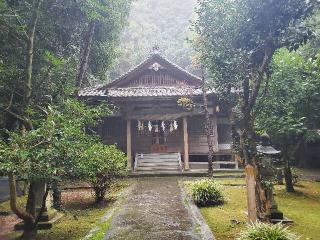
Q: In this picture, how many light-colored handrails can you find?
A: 2